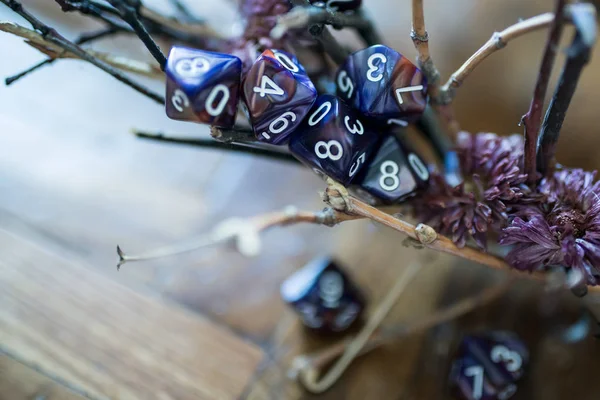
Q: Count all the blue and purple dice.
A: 7